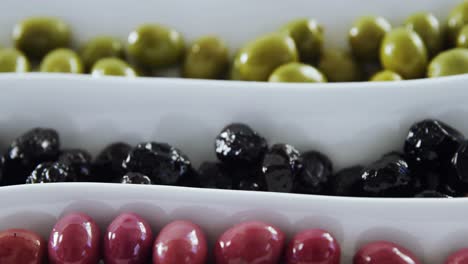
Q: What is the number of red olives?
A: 8